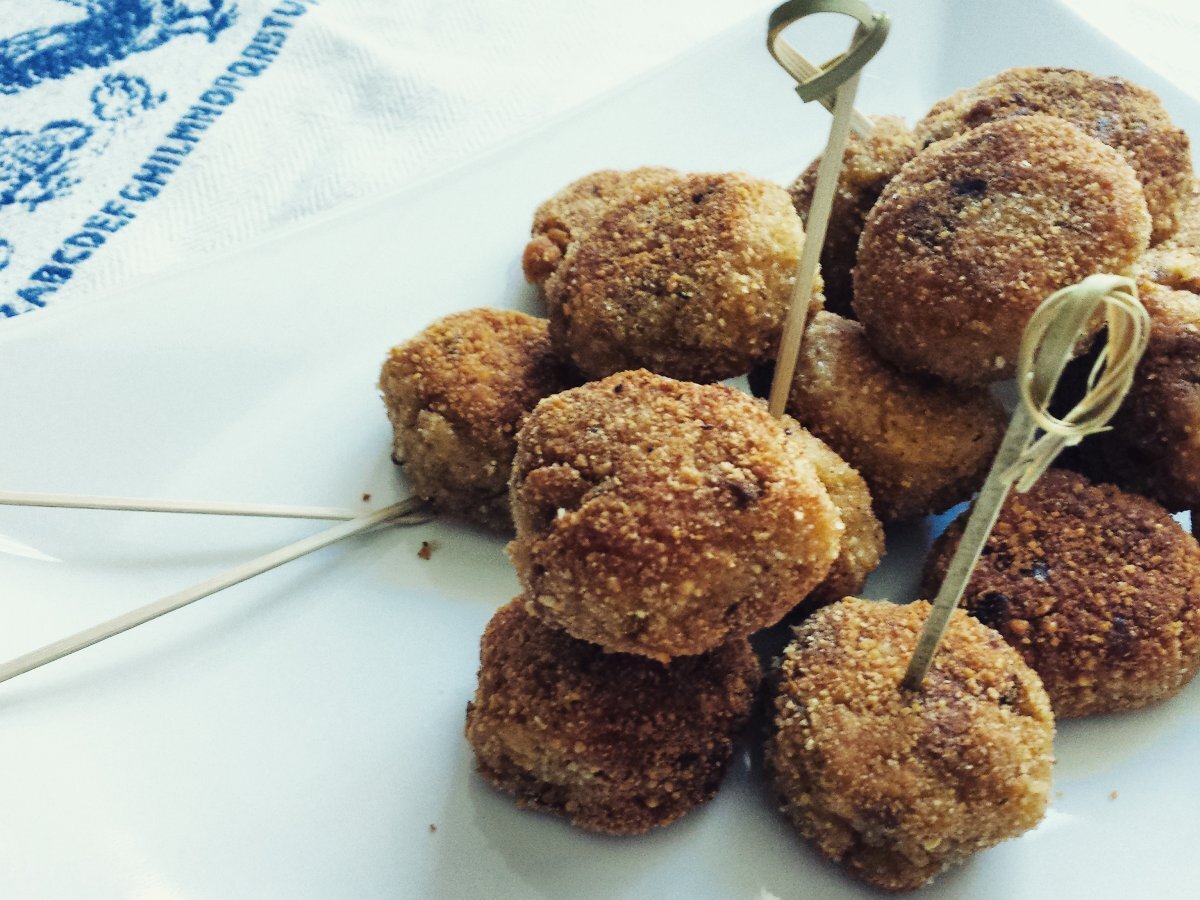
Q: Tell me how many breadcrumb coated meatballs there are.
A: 14